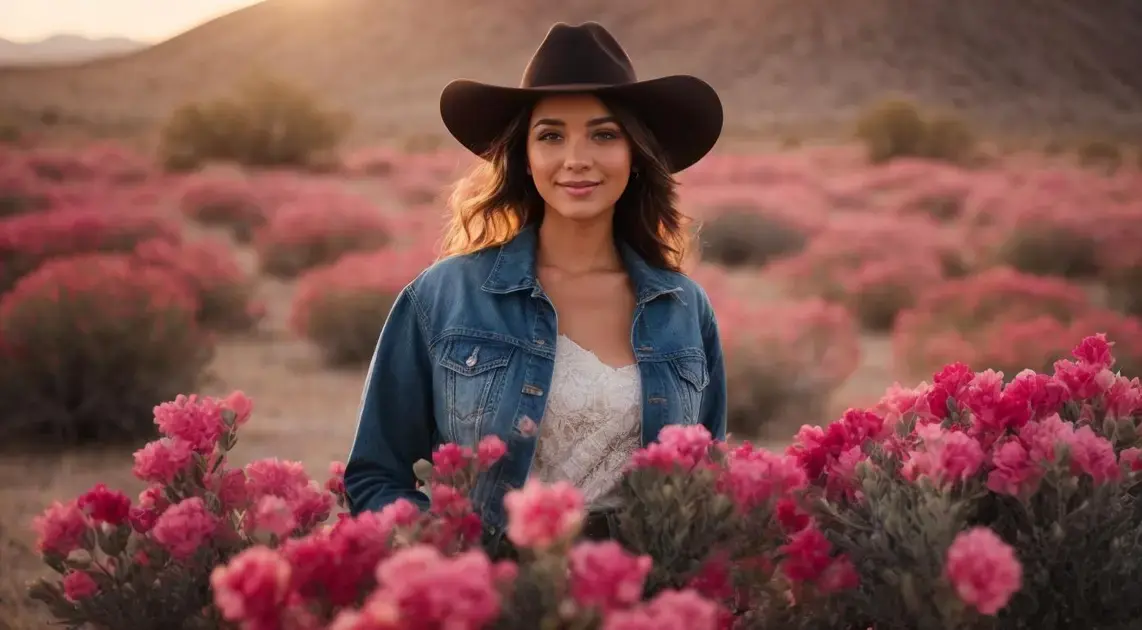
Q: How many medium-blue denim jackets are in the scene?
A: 1